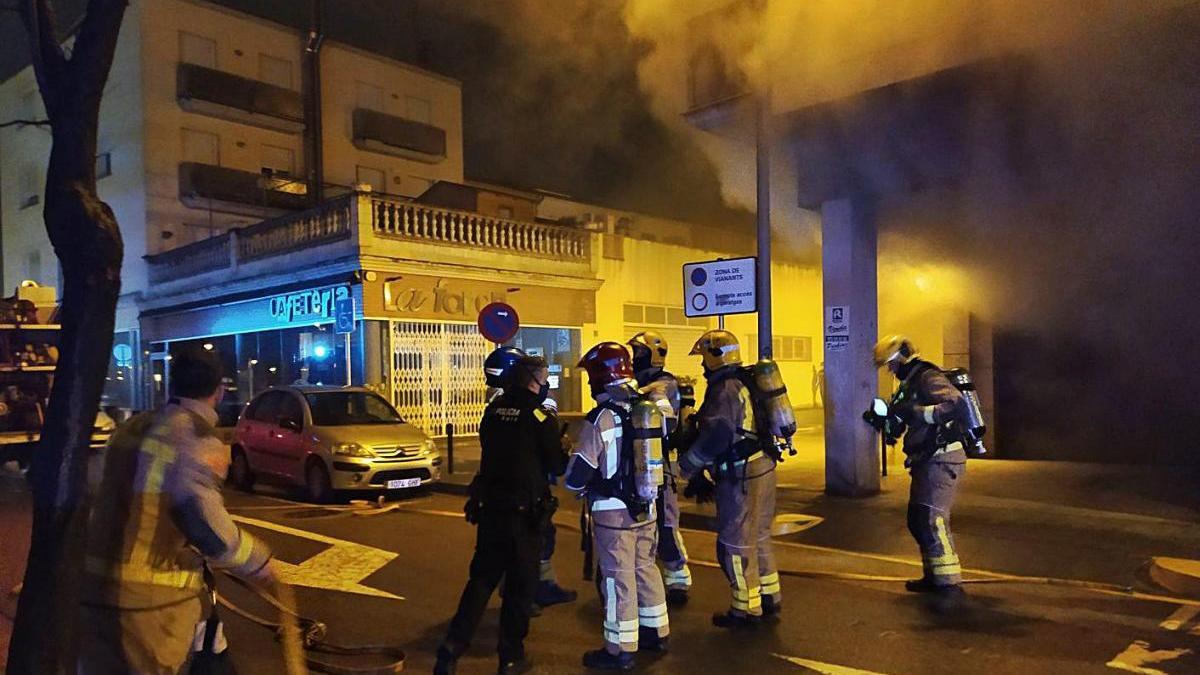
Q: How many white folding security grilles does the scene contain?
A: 1